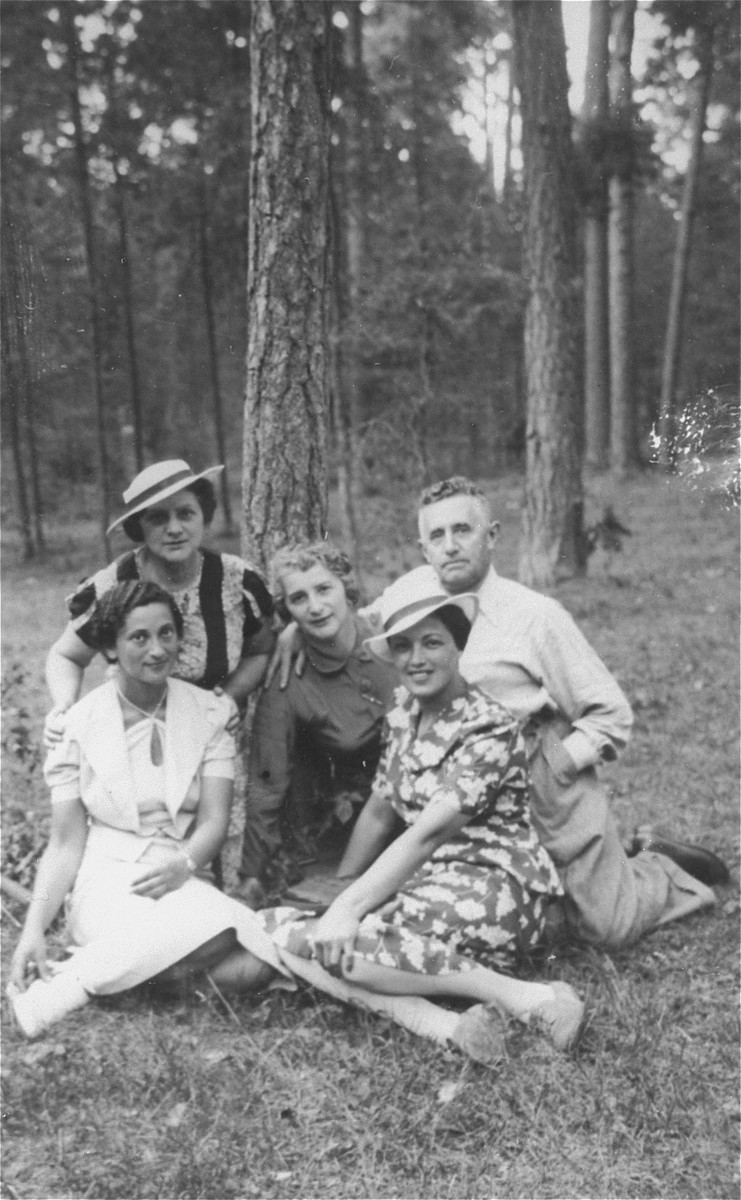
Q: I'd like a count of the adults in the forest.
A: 5